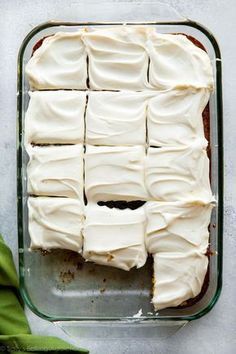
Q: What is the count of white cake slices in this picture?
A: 13